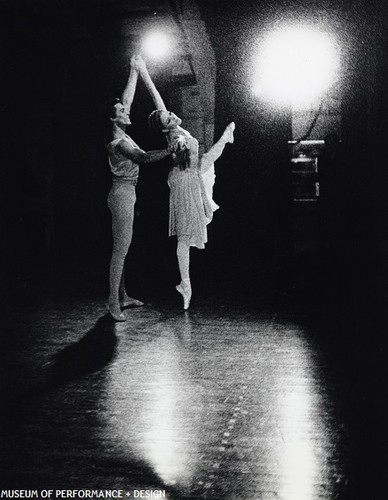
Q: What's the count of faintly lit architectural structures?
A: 2